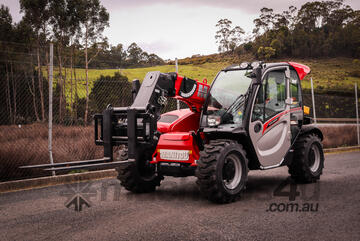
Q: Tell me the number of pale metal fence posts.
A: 4